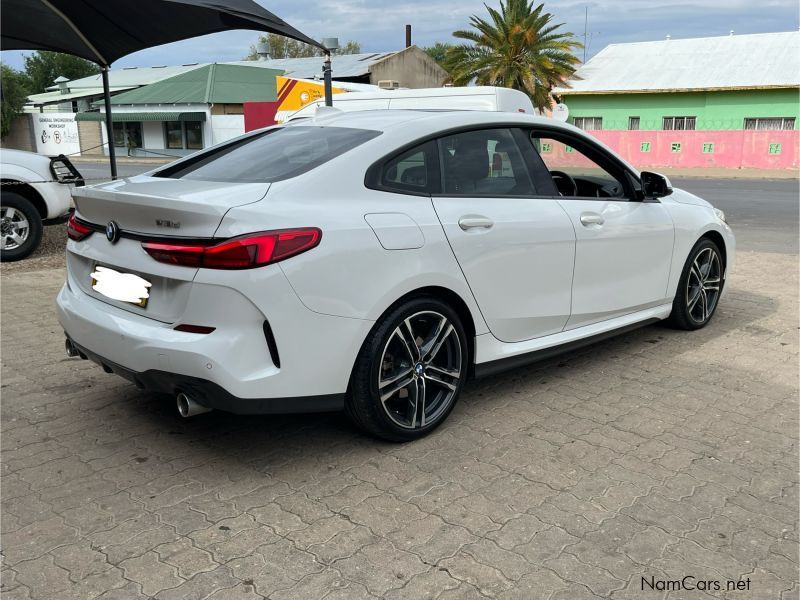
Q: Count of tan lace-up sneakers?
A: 0